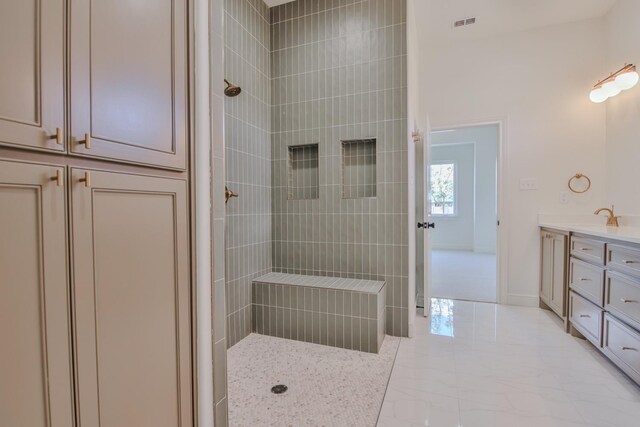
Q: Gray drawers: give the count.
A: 6